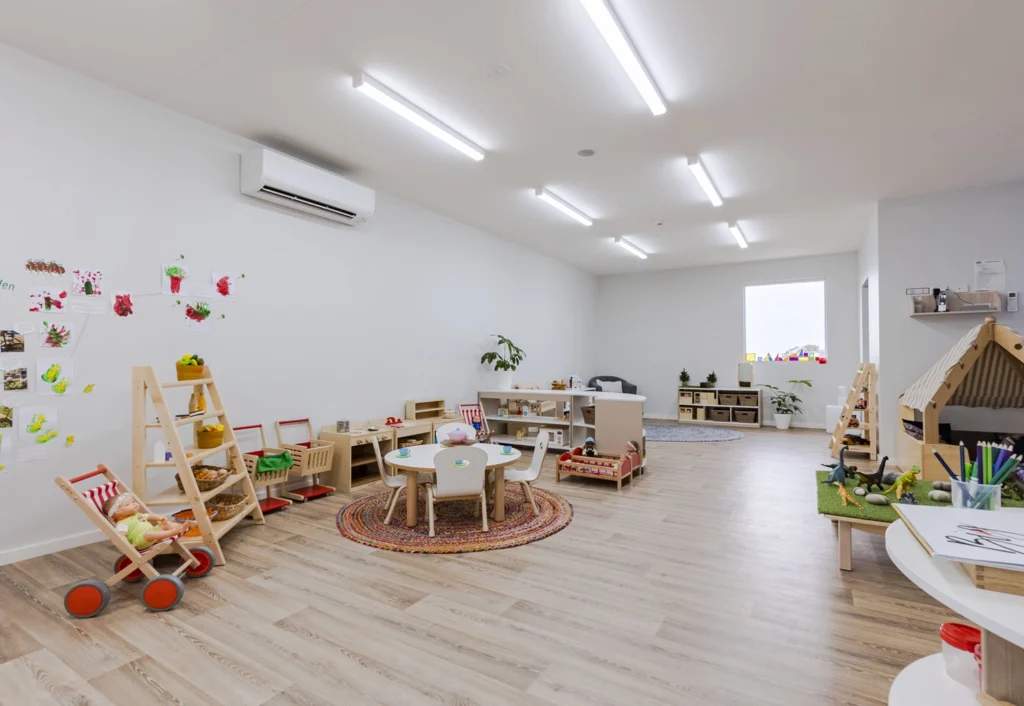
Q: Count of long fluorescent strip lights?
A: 6